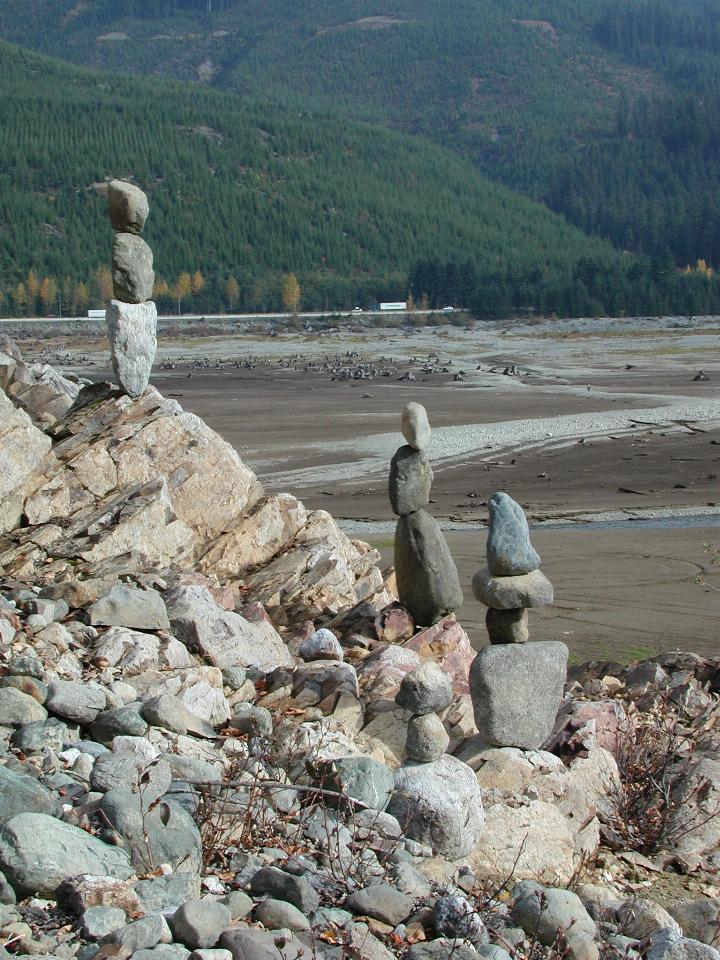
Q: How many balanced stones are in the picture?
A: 13